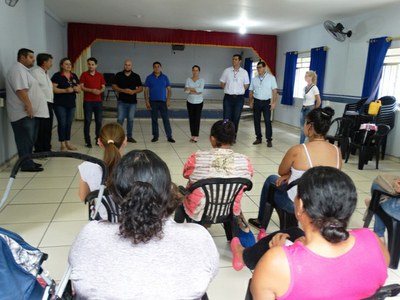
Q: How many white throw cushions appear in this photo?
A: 0